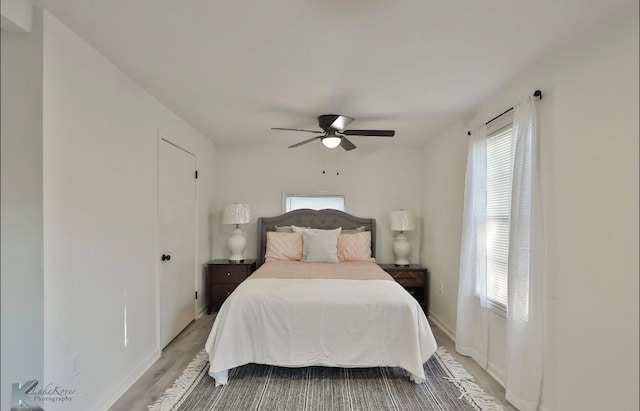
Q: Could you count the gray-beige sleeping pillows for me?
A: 2